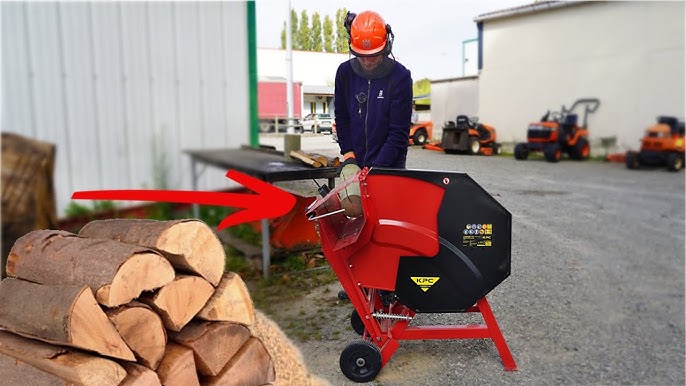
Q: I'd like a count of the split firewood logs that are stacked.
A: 12